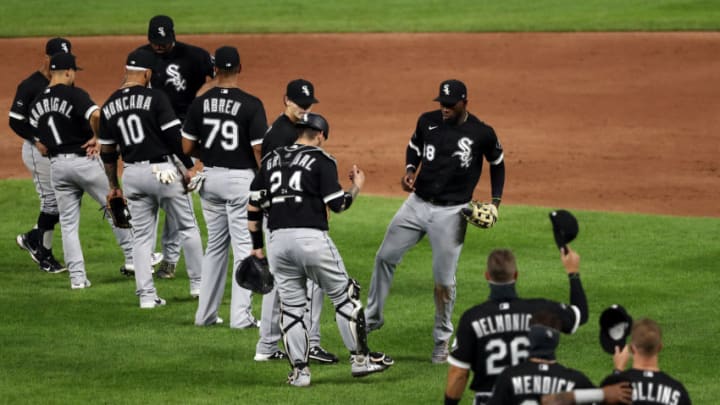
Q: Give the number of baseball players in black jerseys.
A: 11